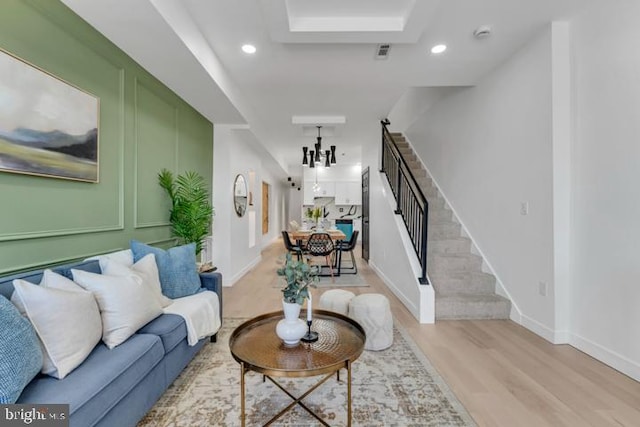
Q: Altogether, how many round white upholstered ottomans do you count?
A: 2